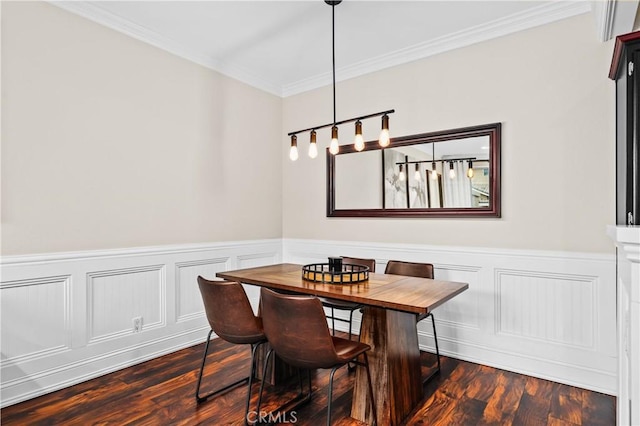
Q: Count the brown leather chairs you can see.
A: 4